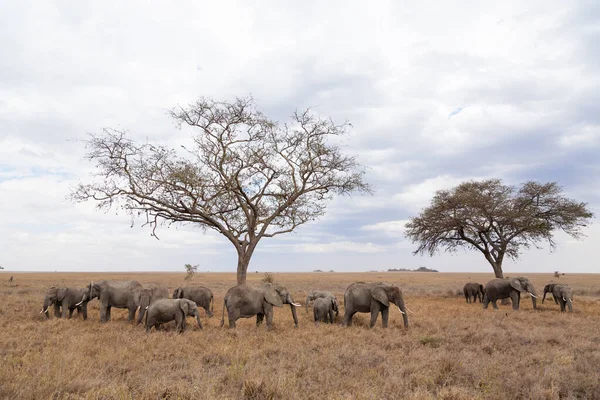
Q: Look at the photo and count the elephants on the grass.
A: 13